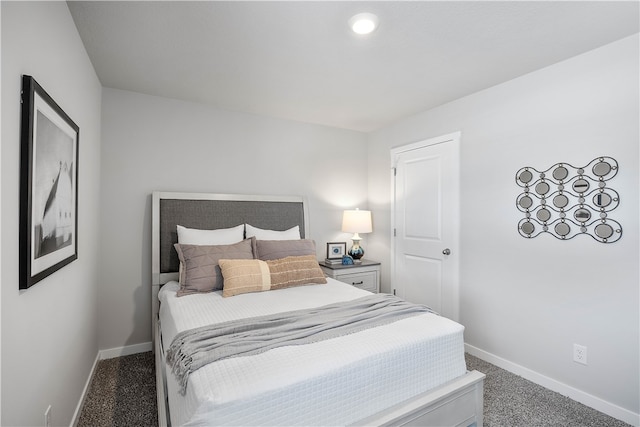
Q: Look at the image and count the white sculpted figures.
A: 0